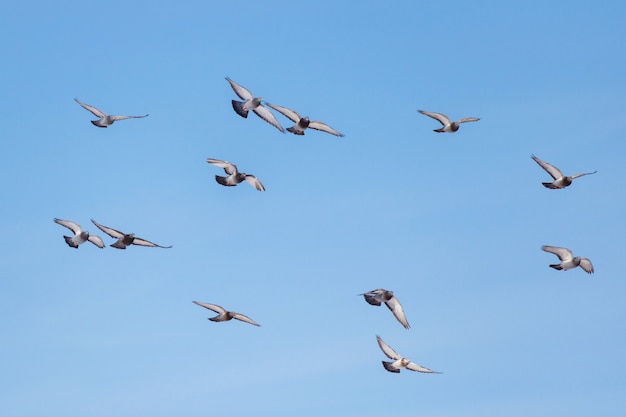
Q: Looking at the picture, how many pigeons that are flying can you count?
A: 12